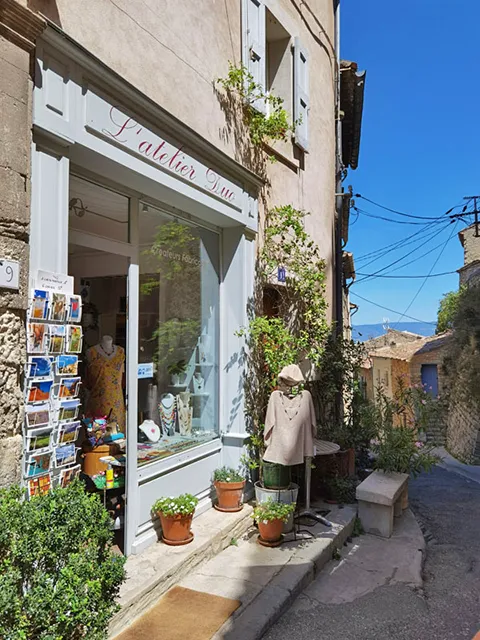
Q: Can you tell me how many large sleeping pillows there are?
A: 0